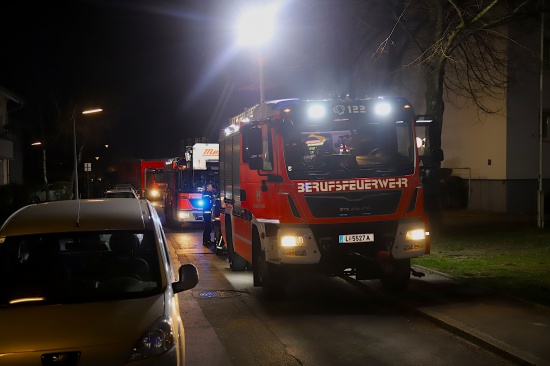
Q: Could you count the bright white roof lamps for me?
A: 2